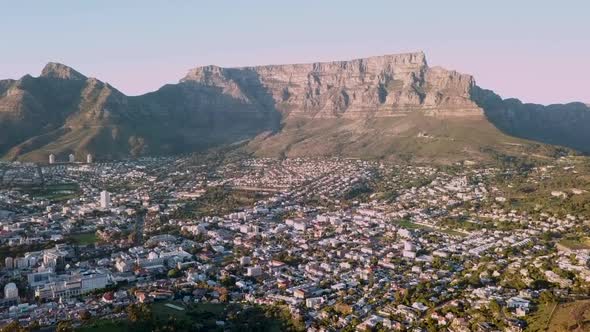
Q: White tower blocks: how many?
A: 4